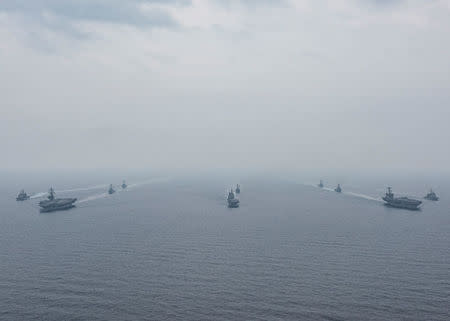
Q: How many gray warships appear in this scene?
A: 10